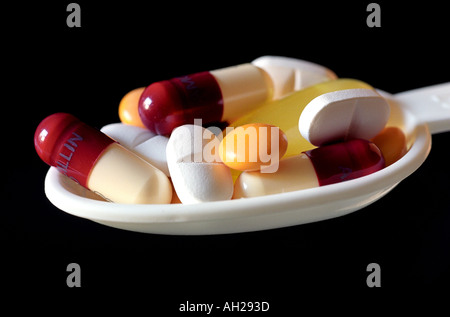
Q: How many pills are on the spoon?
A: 11